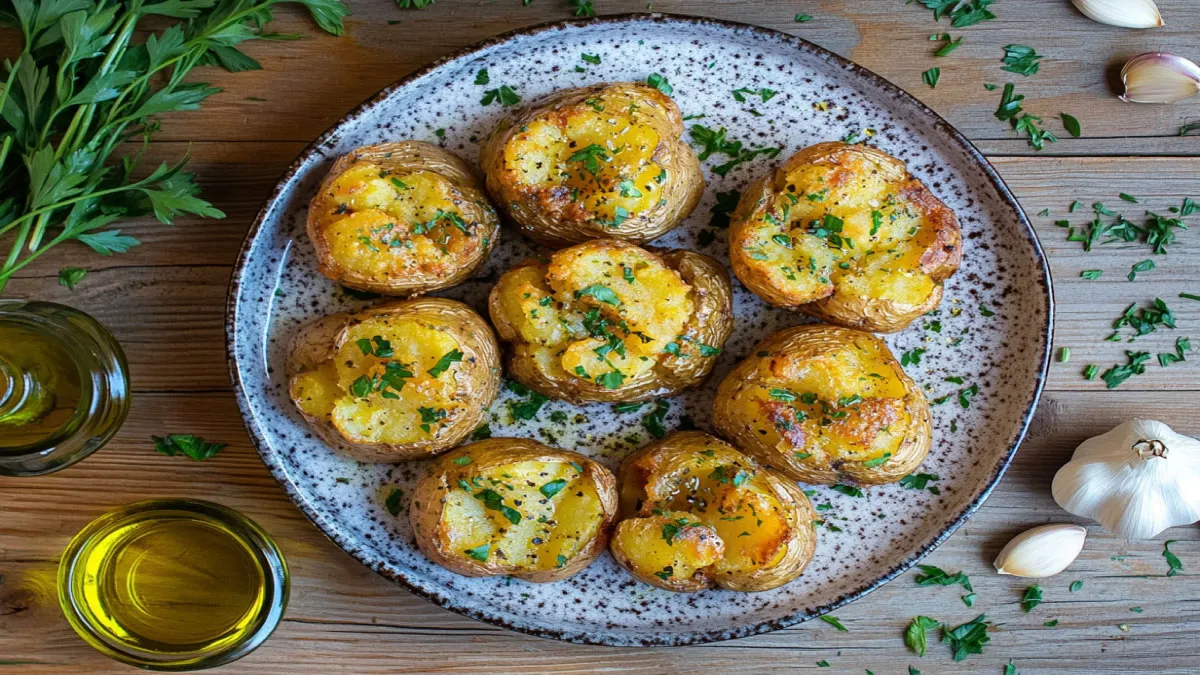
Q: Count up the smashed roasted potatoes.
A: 8